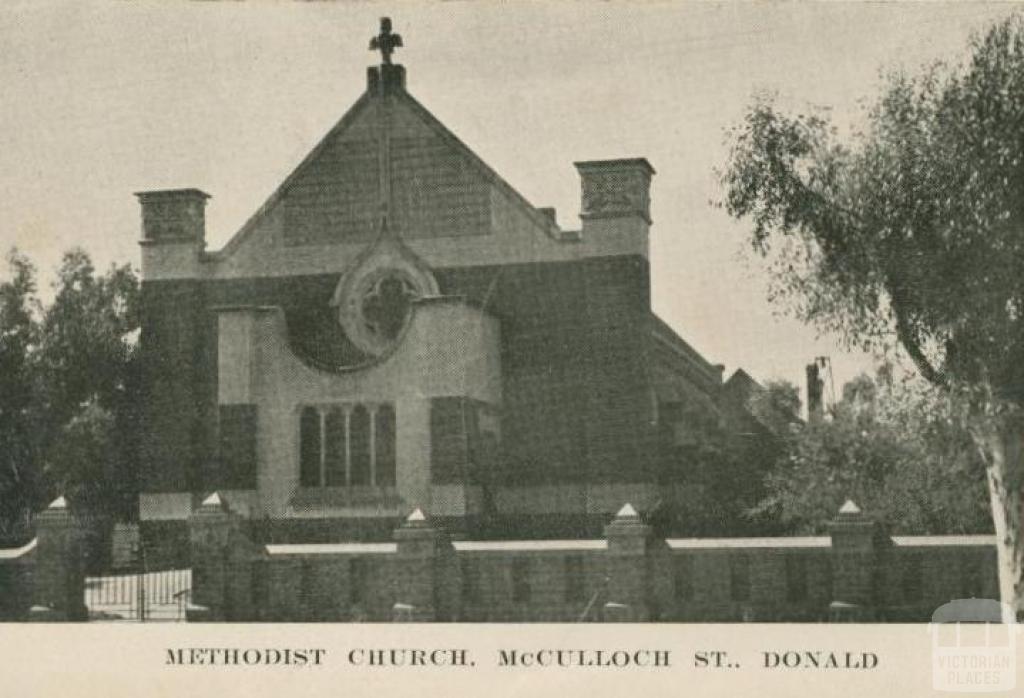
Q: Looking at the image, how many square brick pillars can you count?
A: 5